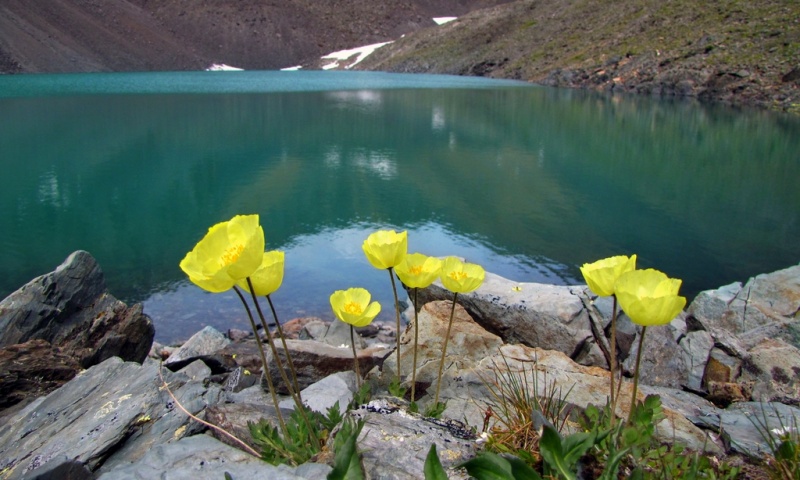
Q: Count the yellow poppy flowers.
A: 8